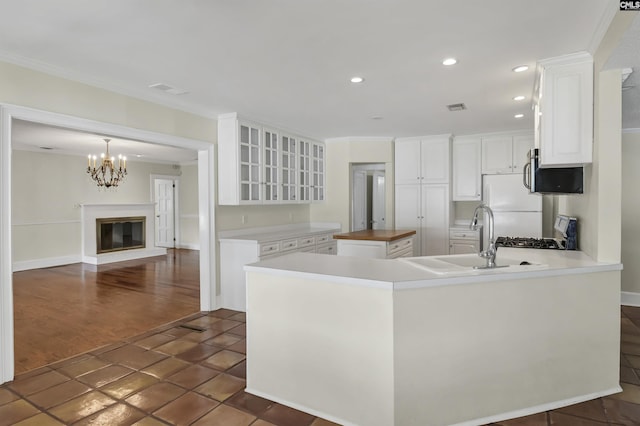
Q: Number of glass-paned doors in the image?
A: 5